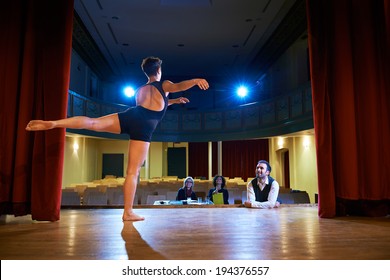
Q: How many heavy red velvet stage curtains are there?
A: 2